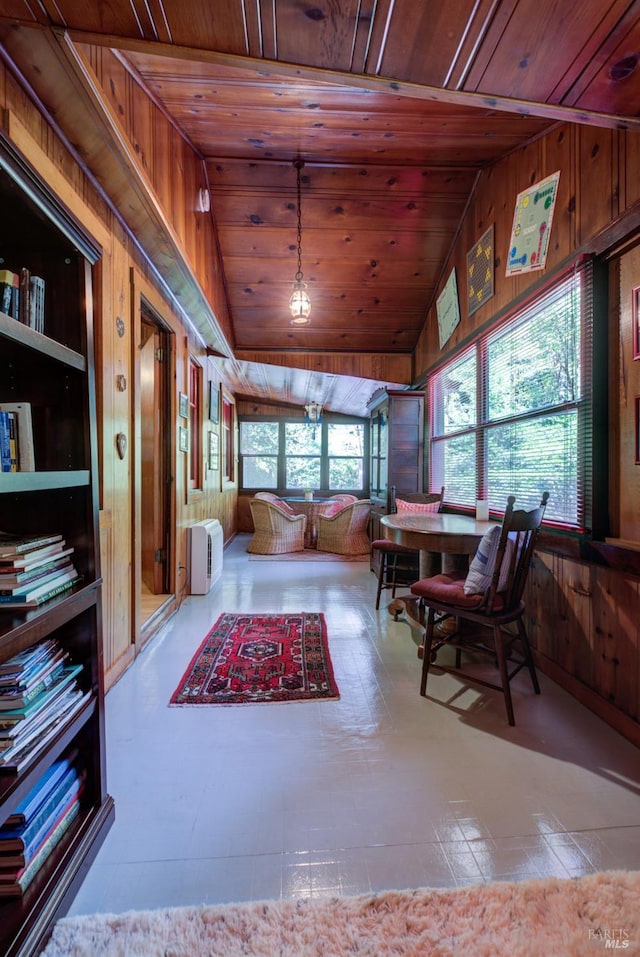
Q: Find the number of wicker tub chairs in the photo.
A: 4